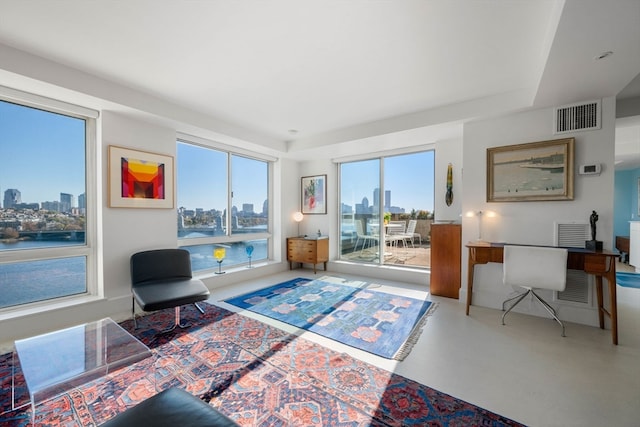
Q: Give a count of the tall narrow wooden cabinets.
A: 1